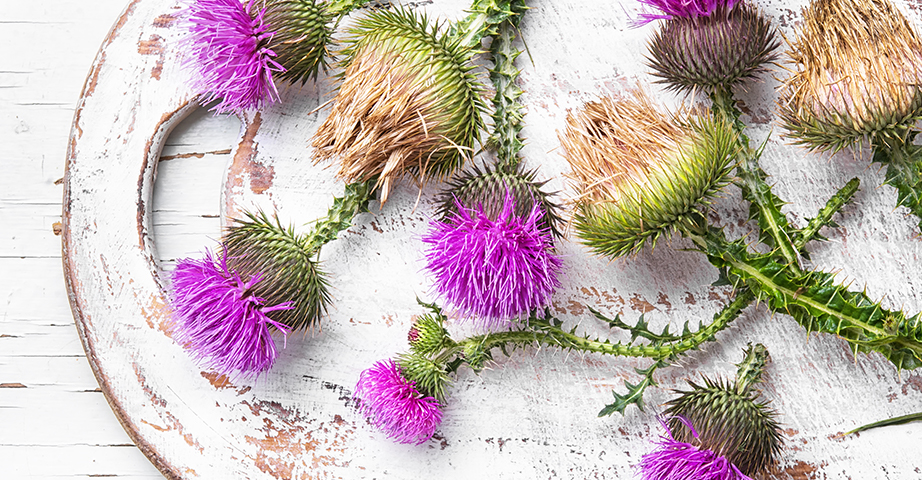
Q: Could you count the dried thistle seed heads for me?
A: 3